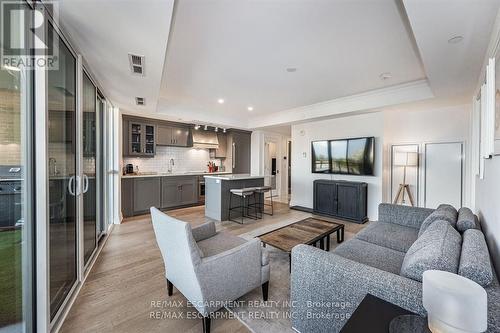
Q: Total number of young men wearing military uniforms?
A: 0